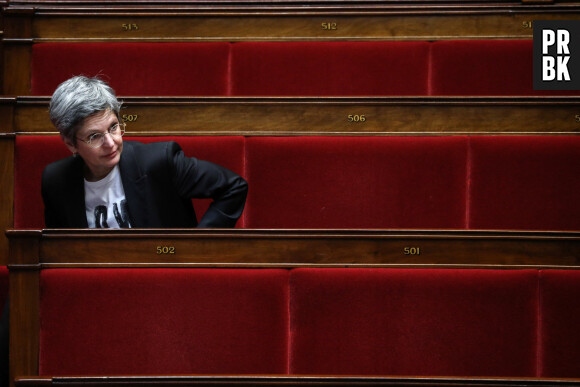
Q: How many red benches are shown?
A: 3